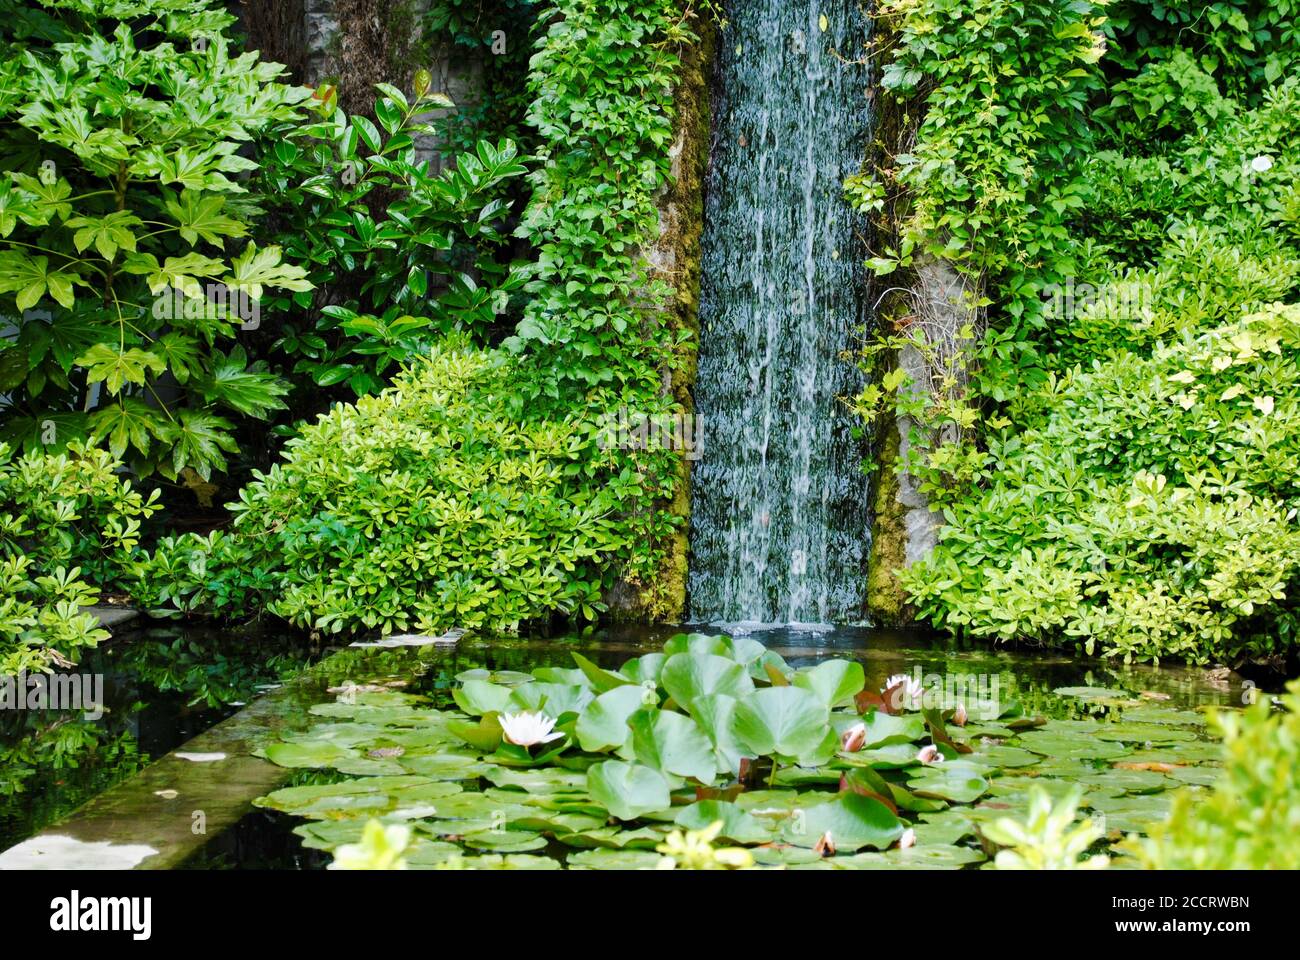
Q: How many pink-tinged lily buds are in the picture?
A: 5